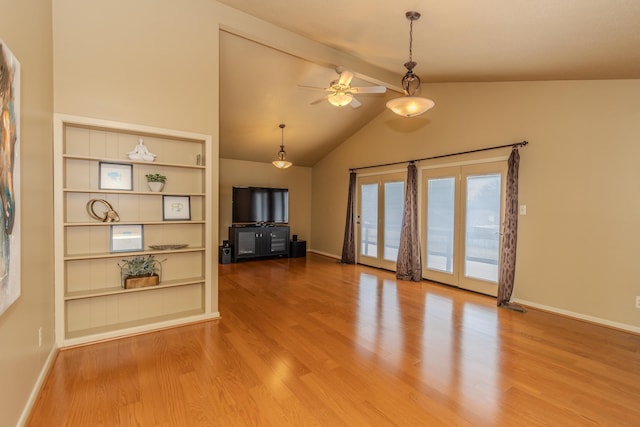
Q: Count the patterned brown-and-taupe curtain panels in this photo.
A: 3